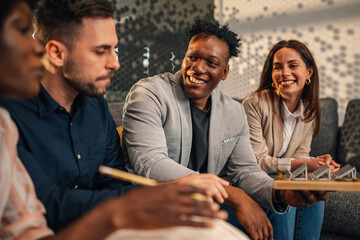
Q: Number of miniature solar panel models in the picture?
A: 3